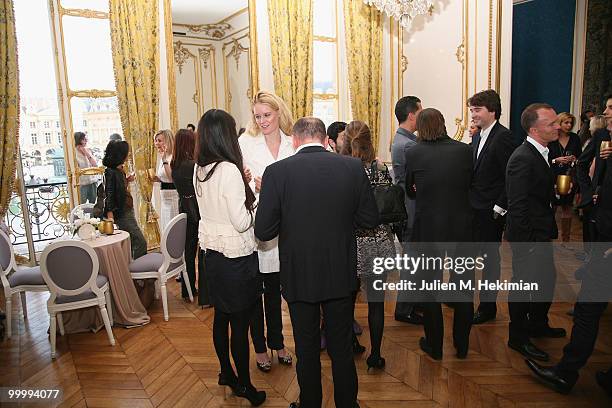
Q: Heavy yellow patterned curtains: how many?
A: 4